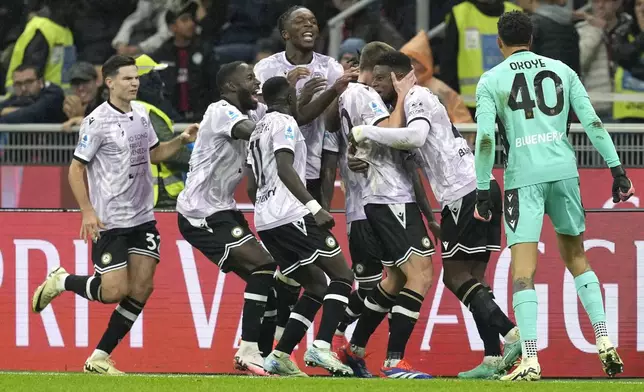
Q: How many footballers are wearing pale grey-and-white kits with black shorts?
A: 7